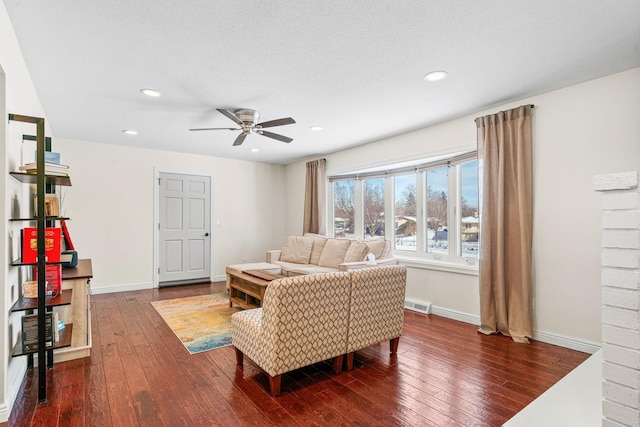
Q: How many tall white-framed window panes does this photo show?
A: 5